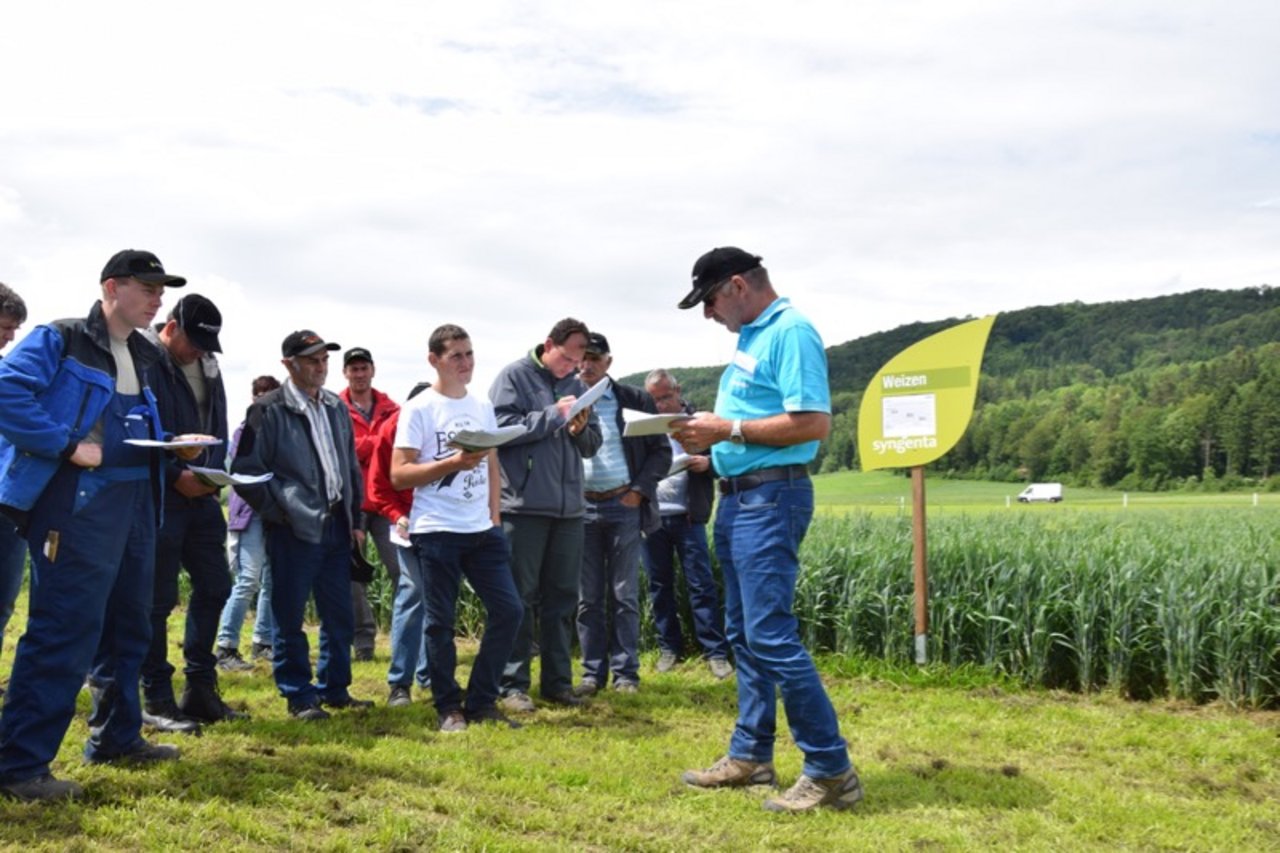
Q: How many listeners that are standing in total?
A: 11